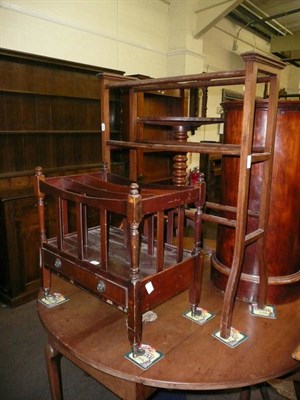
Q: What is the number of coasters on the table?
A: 5